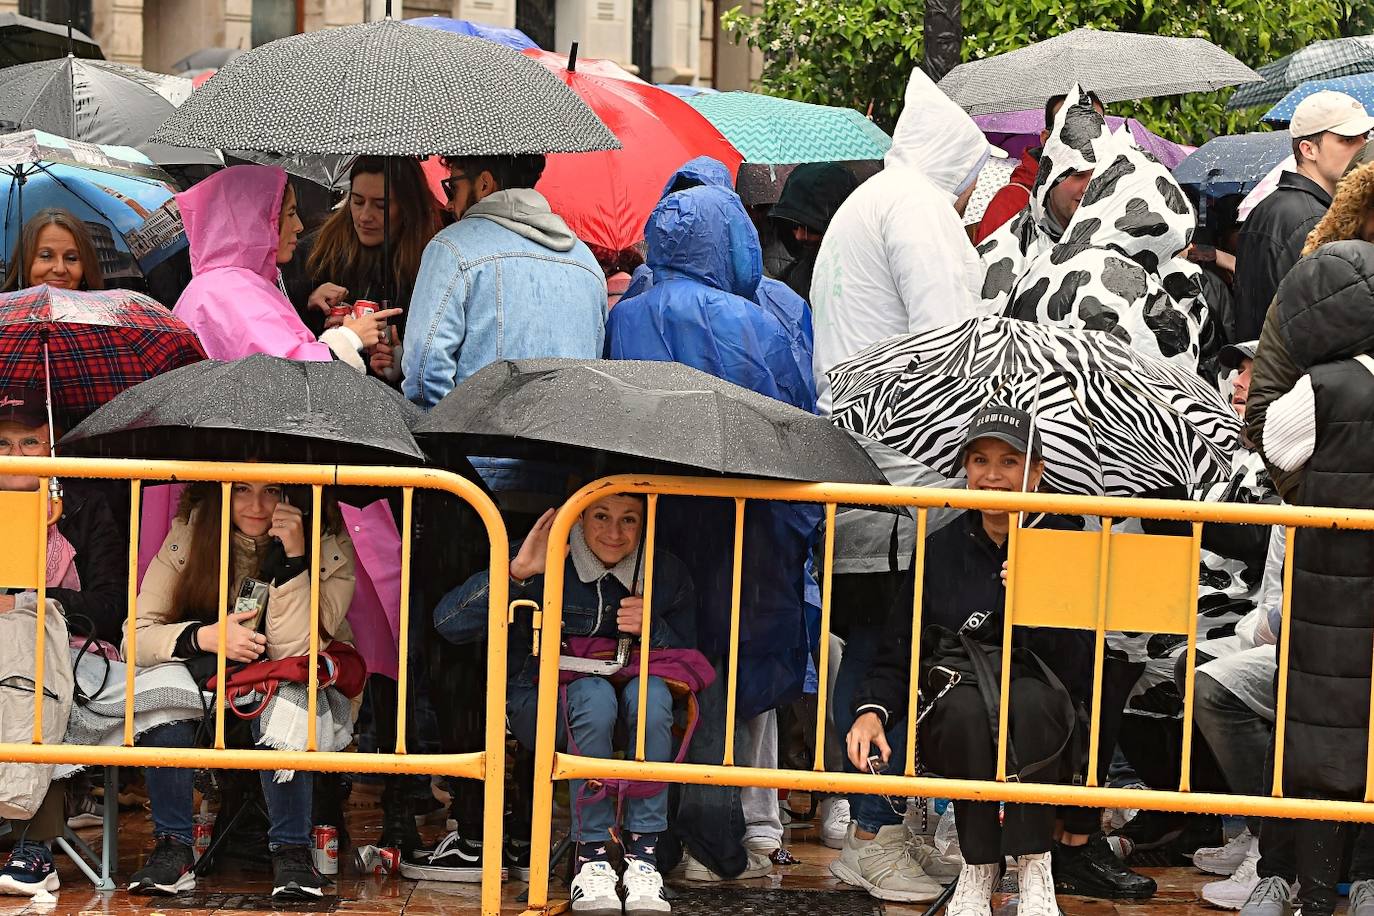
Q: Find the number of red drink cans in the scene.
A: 5